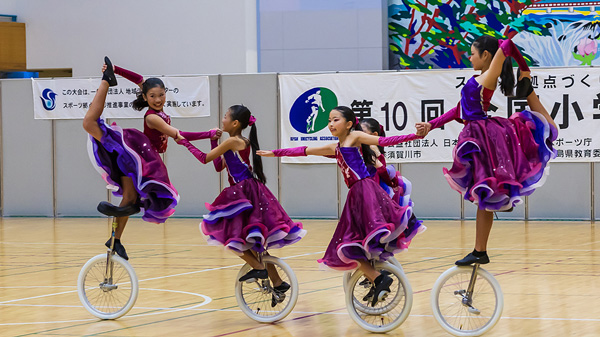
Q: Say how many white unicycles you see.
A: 5